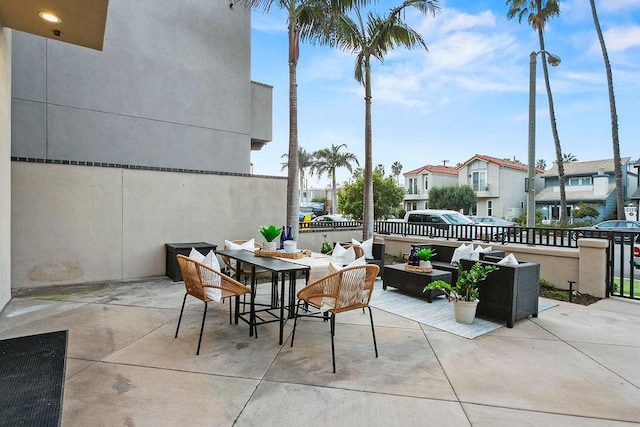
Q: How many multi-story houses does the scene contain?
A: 3